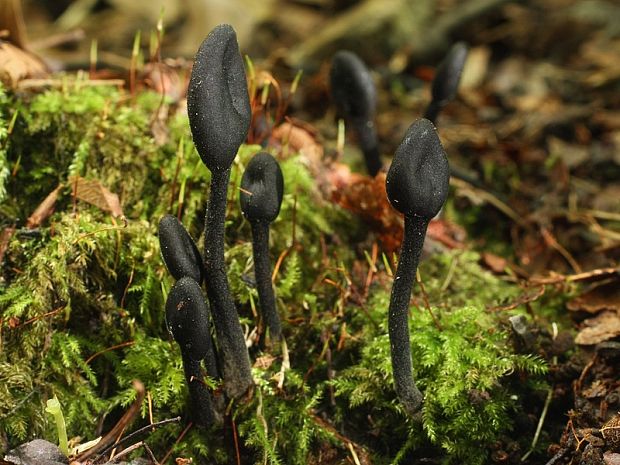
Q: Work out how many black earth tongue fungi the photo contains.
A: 7